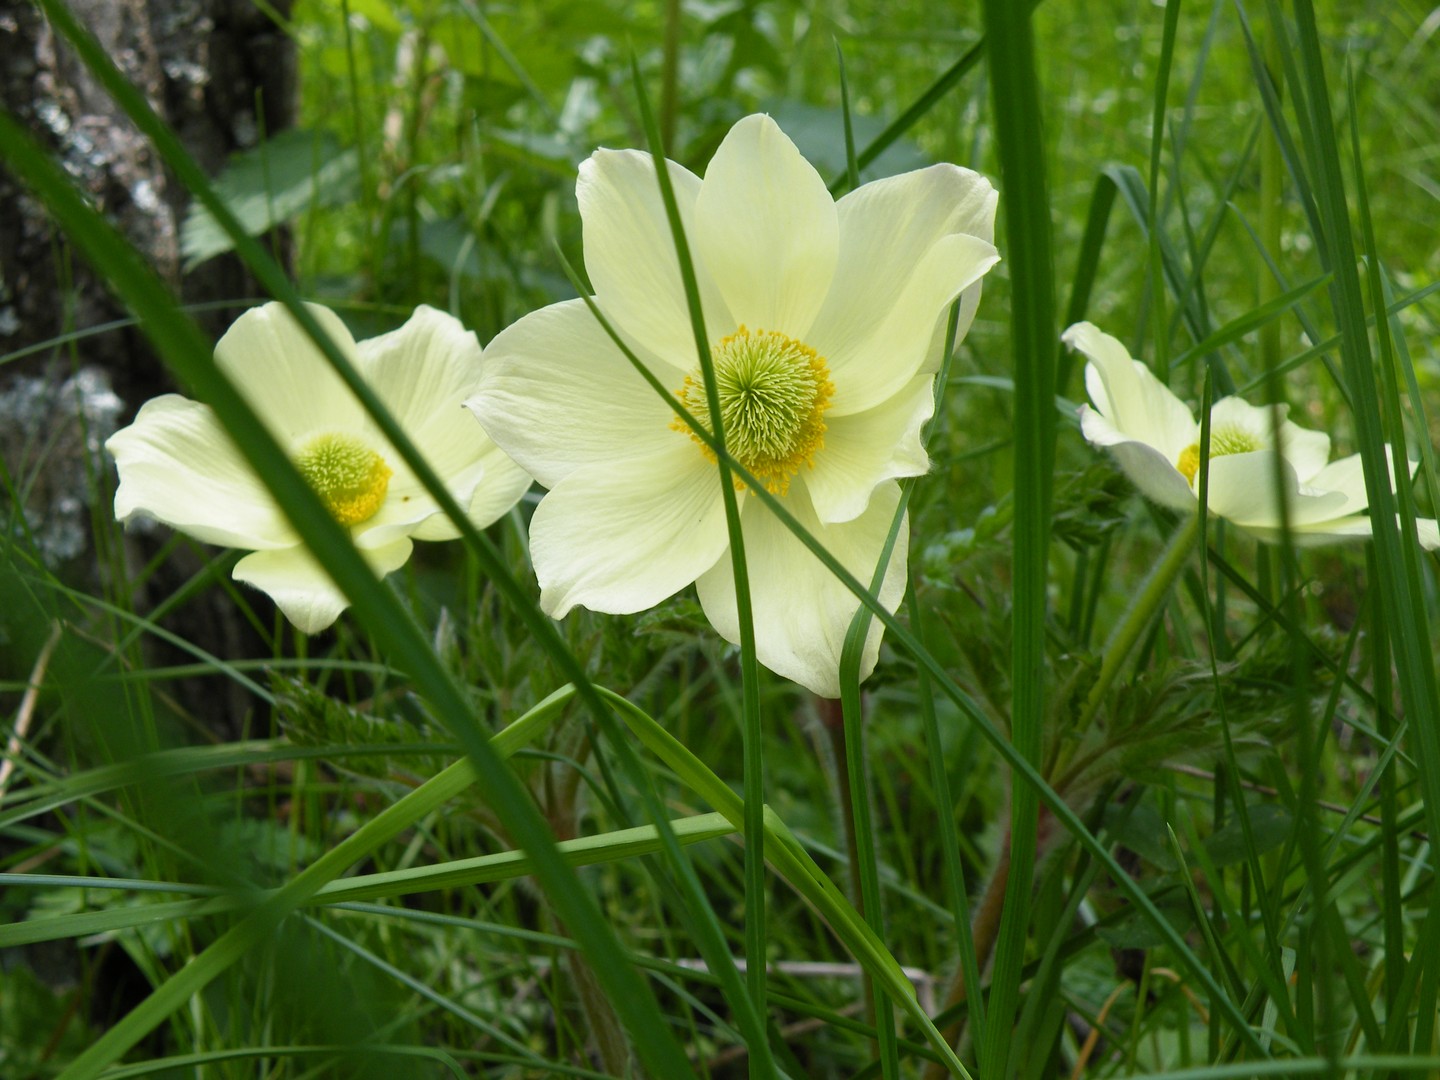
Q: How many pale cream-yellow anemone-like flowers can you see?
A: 3